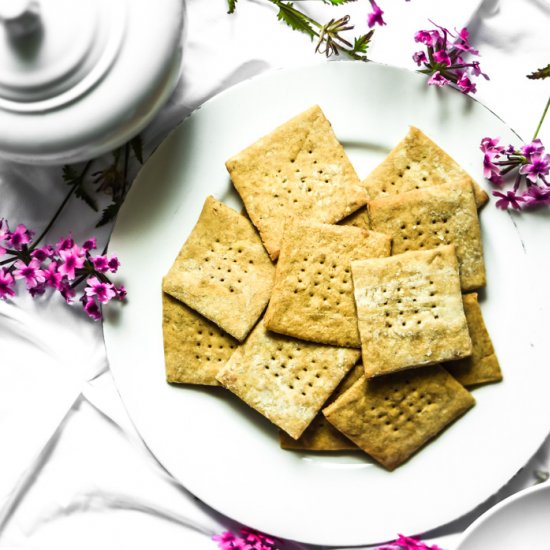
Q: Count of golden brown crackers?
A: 11